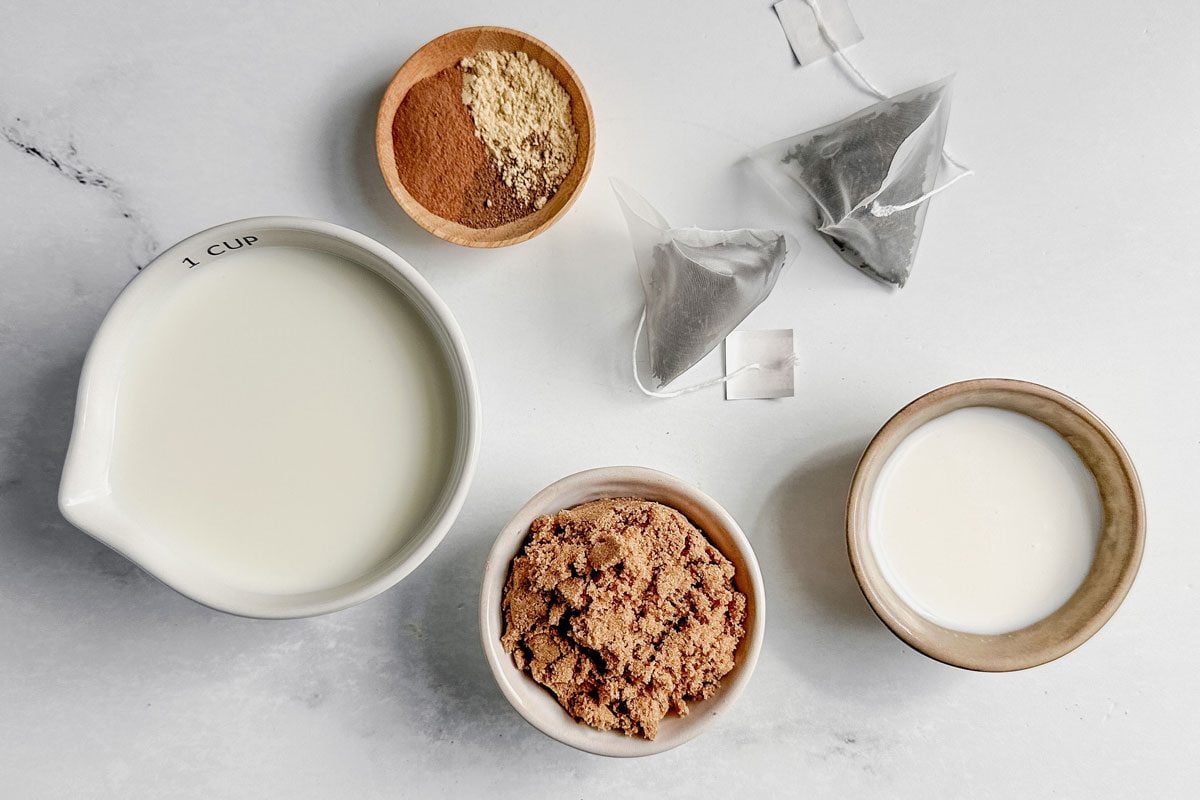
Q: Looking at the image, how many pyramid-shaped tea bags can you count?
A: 2